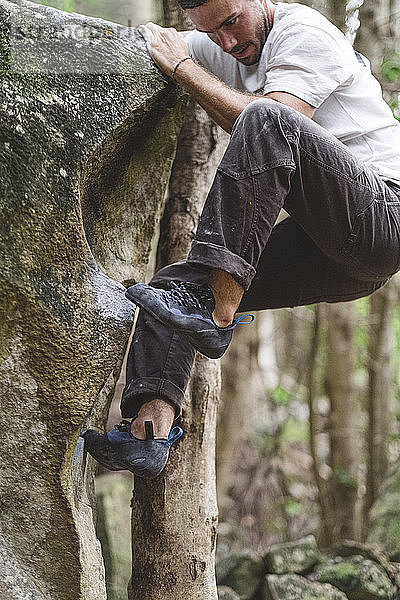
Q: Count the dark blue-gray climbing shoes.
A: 2